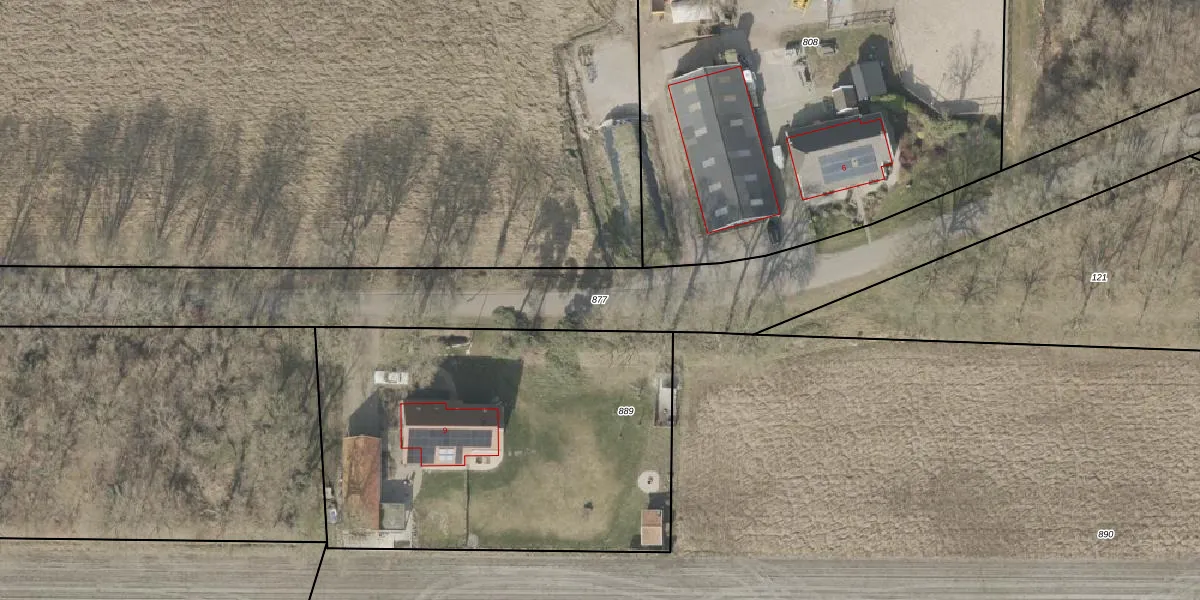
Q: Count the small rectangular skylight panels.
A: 12